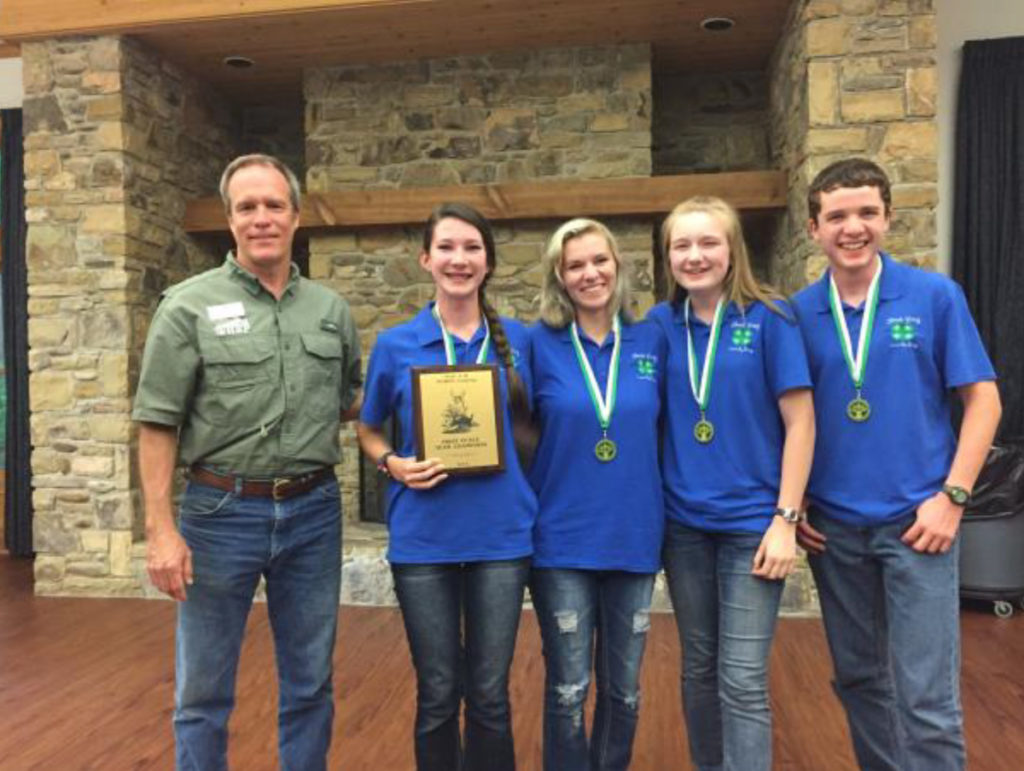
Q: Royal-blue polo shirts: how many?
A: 4